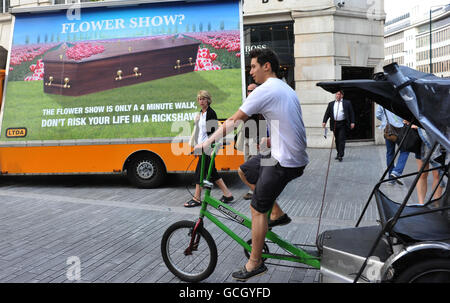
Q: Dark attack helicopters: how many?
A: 0